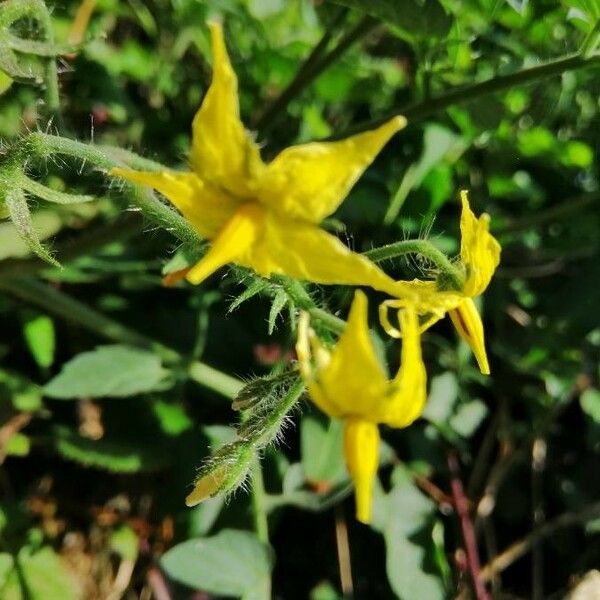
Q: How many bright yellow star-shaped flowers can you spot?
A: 3